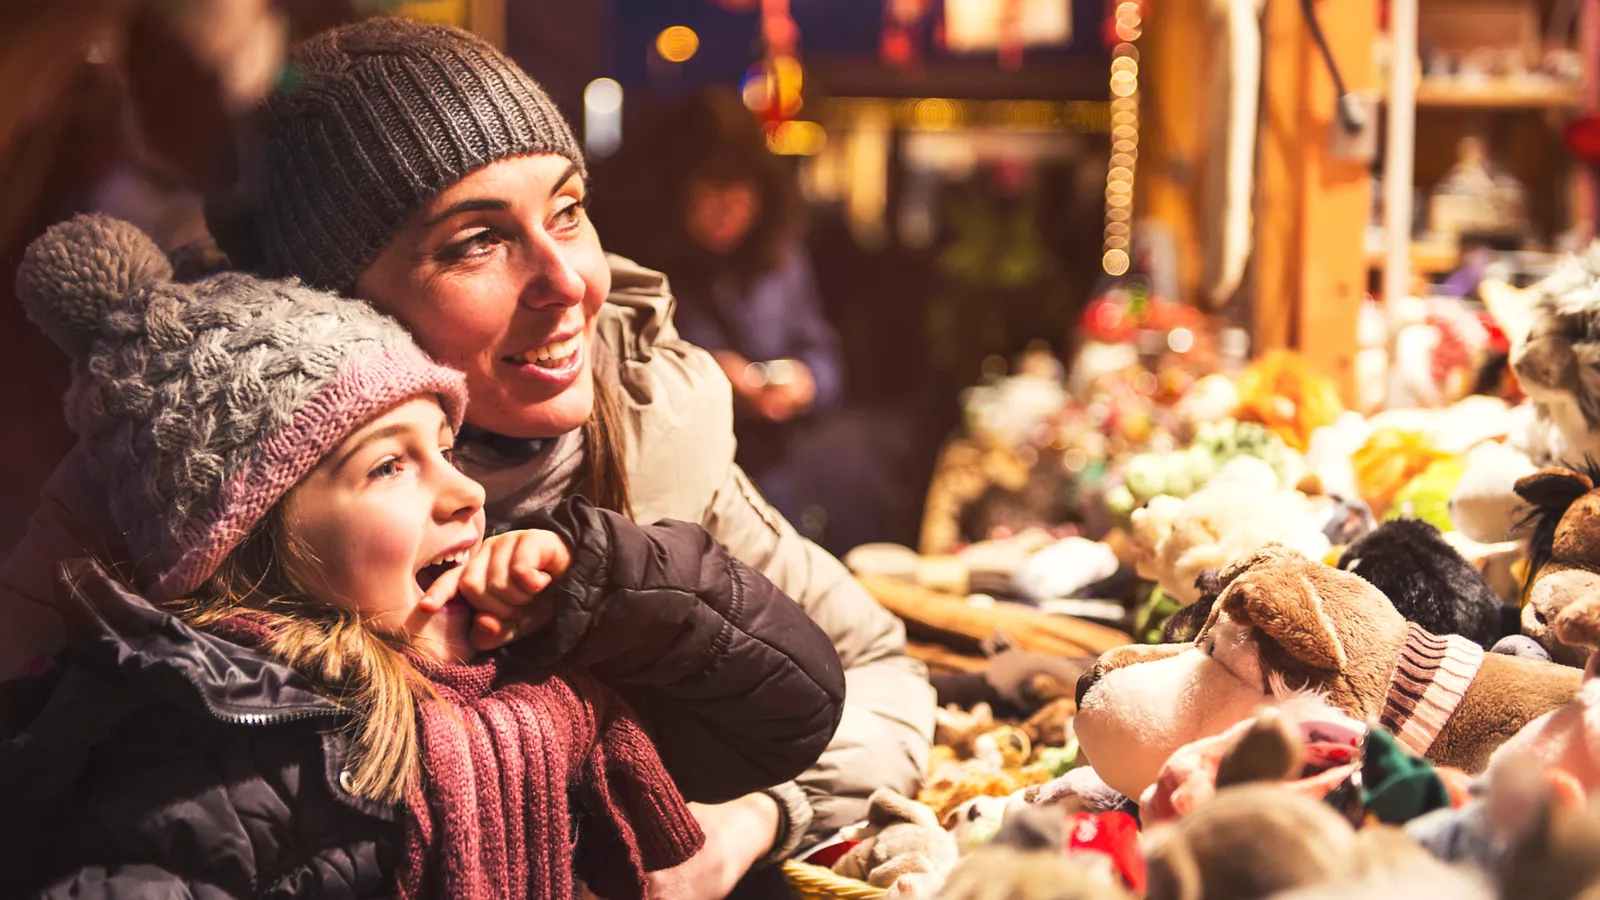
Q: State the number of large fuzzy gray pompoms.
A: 1